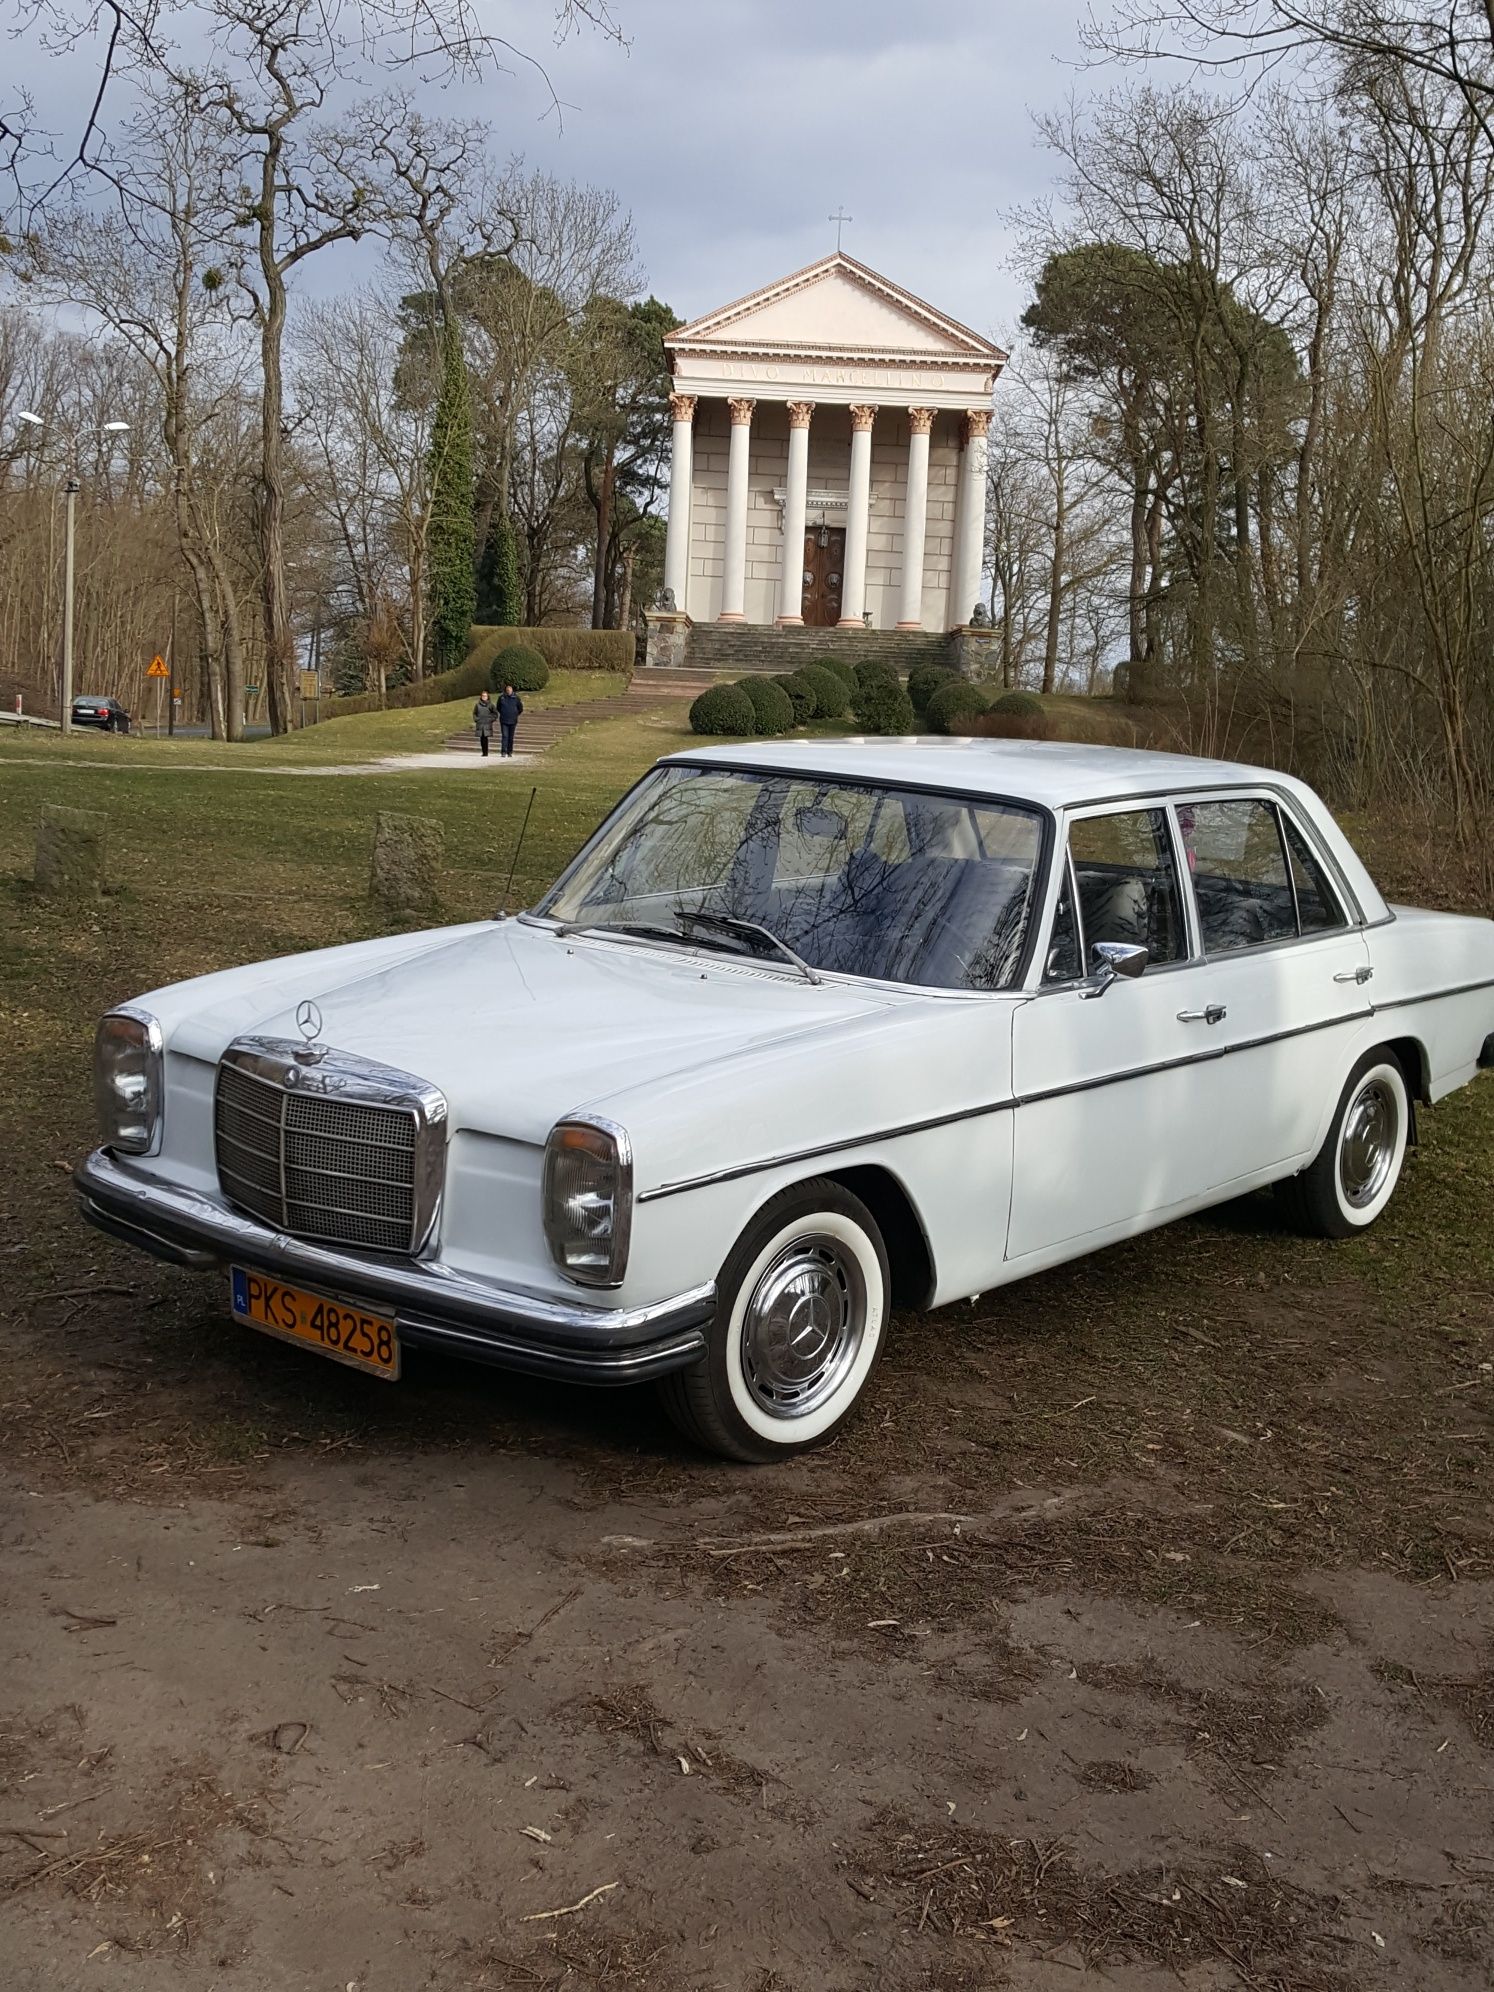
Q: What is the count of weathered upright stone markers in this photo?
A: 2